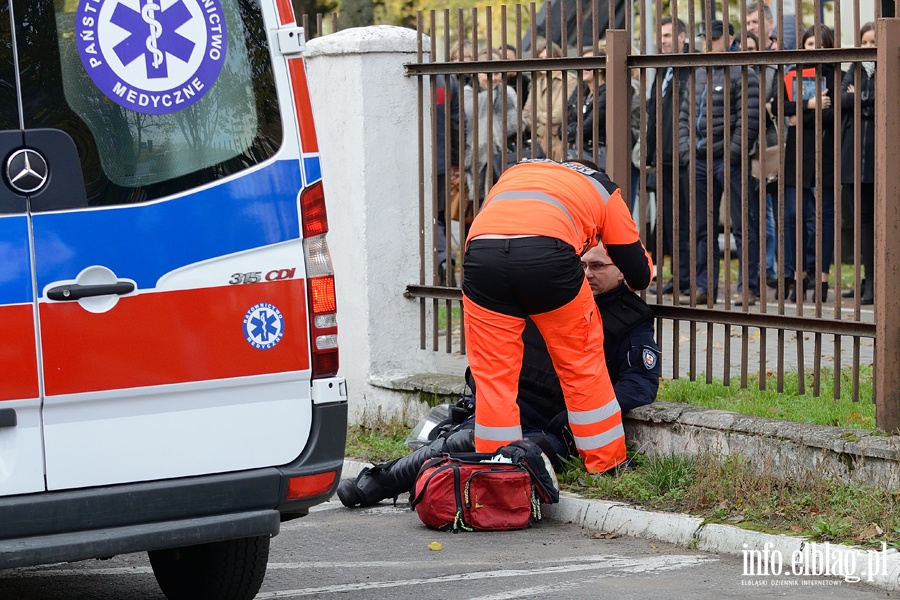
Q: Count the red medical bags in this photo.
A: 1